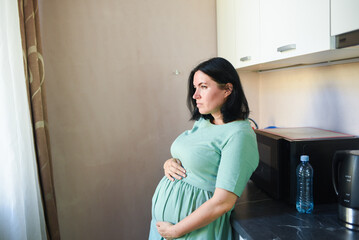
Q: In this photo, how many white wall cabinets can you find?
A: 3